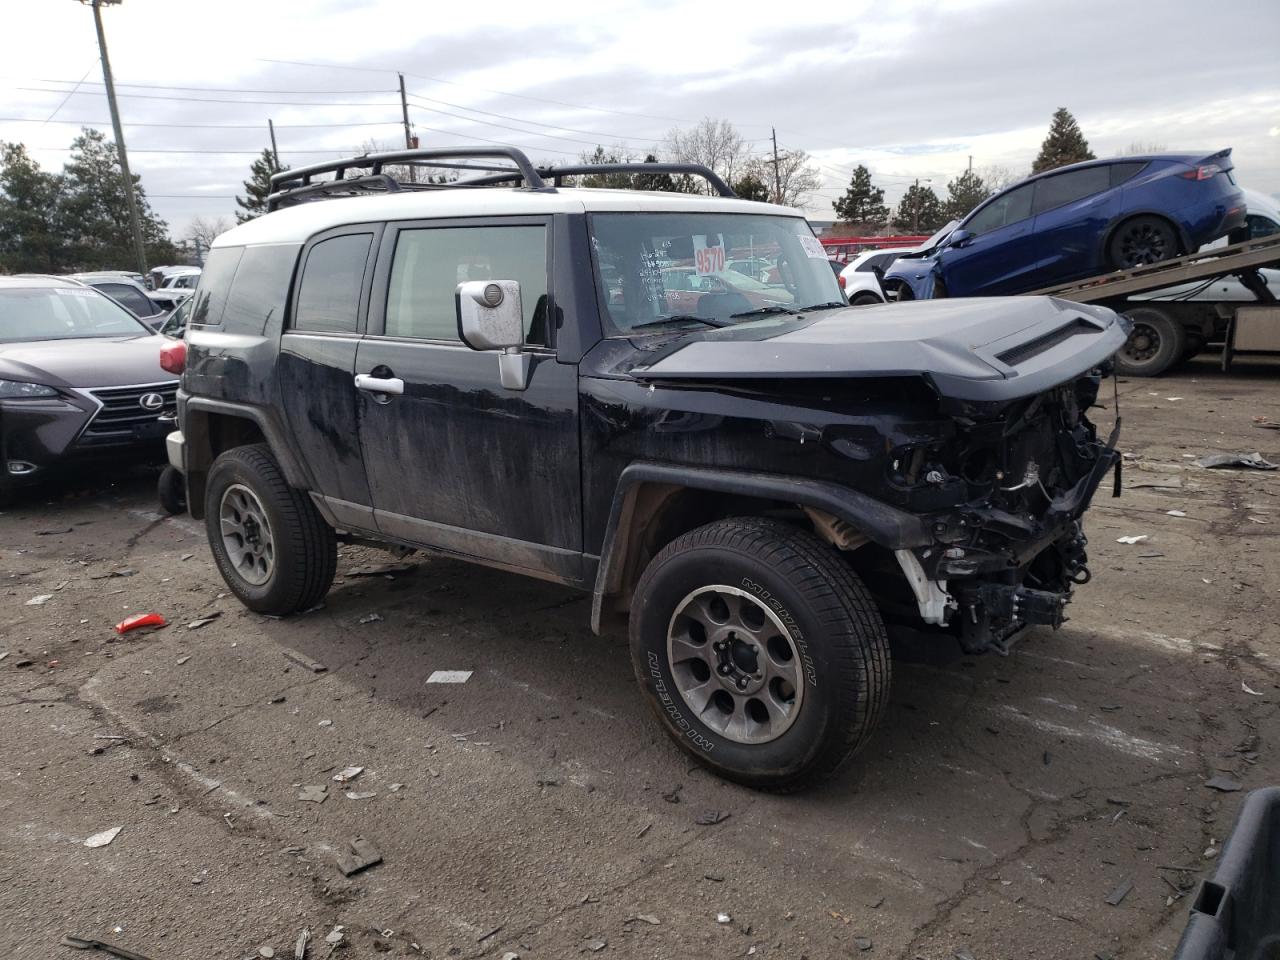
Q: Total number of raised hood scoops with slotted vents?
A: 1